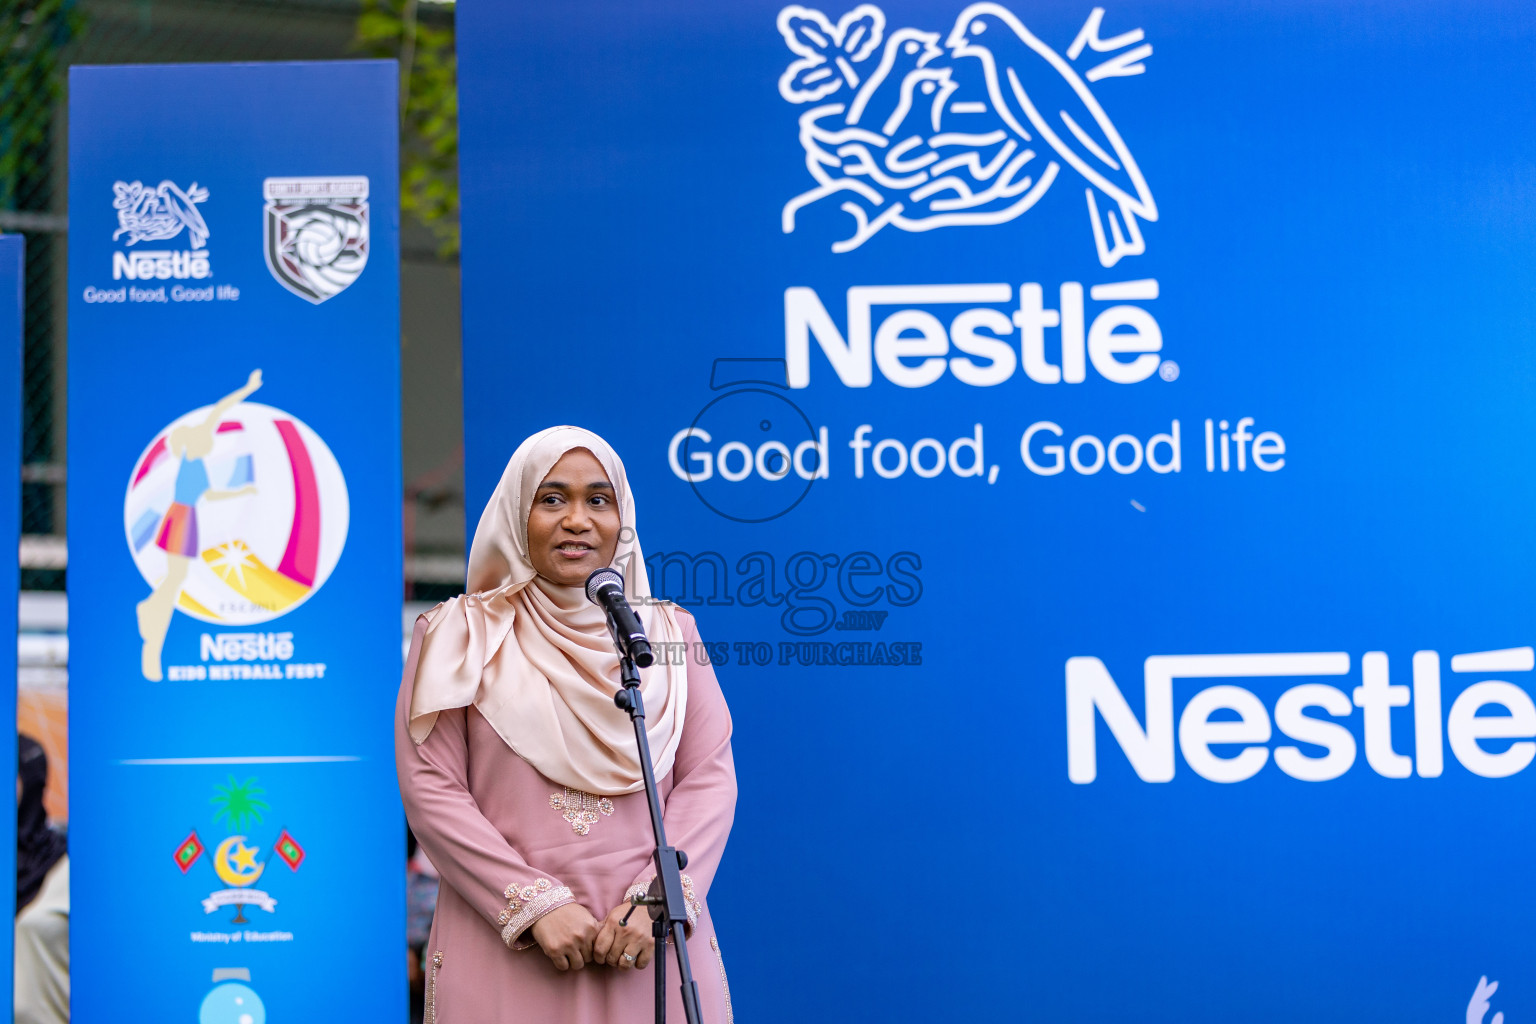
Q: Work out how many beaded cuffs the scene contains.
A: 2